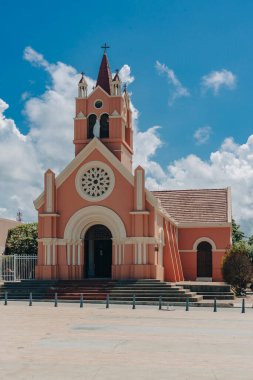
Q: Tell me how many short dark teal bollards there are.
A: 10